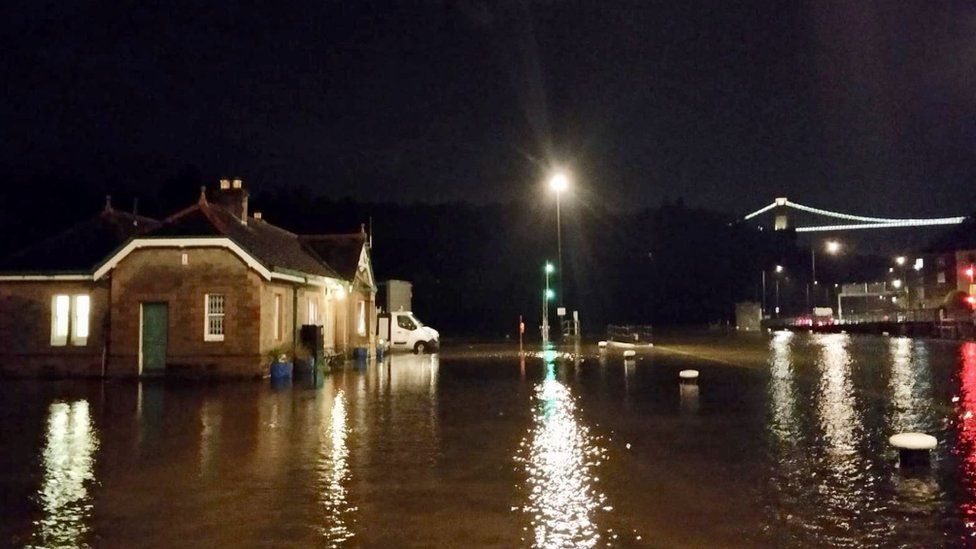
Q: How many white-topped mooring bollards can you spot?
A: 4